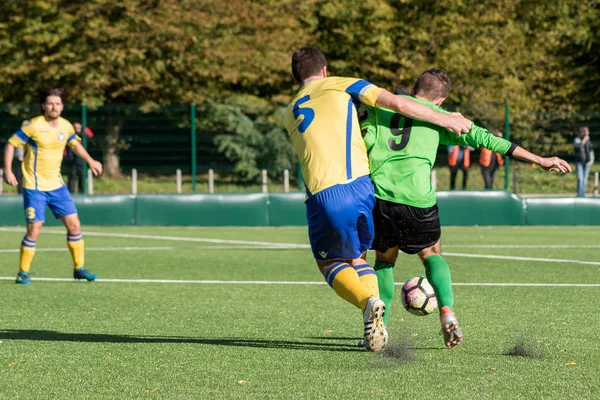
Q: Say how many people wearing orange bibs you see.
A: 2